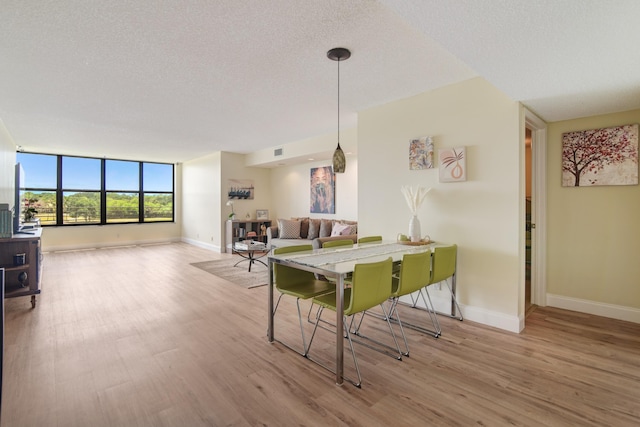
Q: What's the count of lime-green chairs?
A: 6